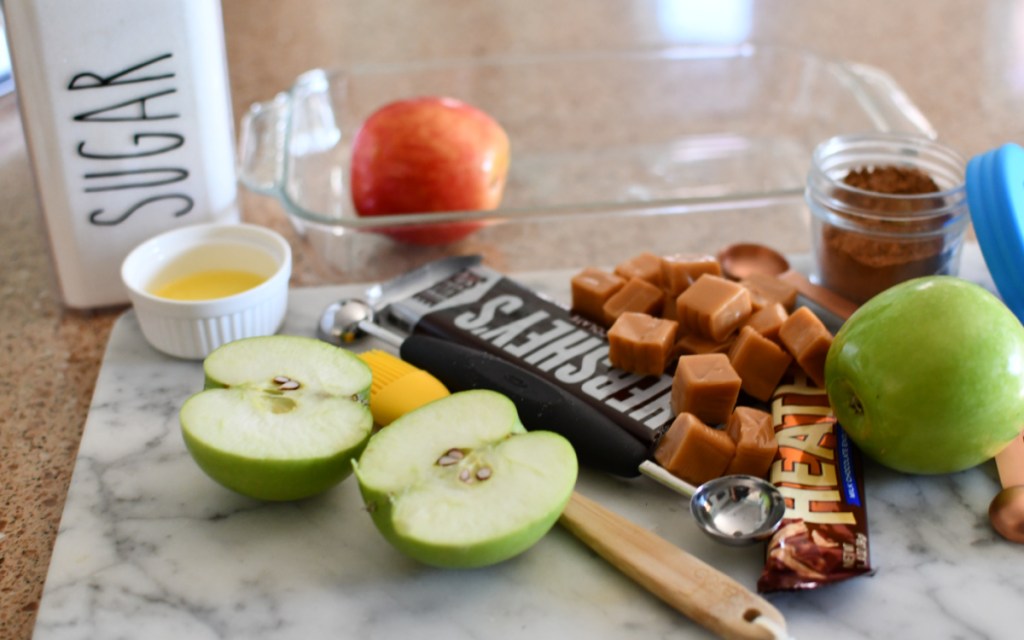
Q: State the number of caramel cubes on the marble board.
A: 14